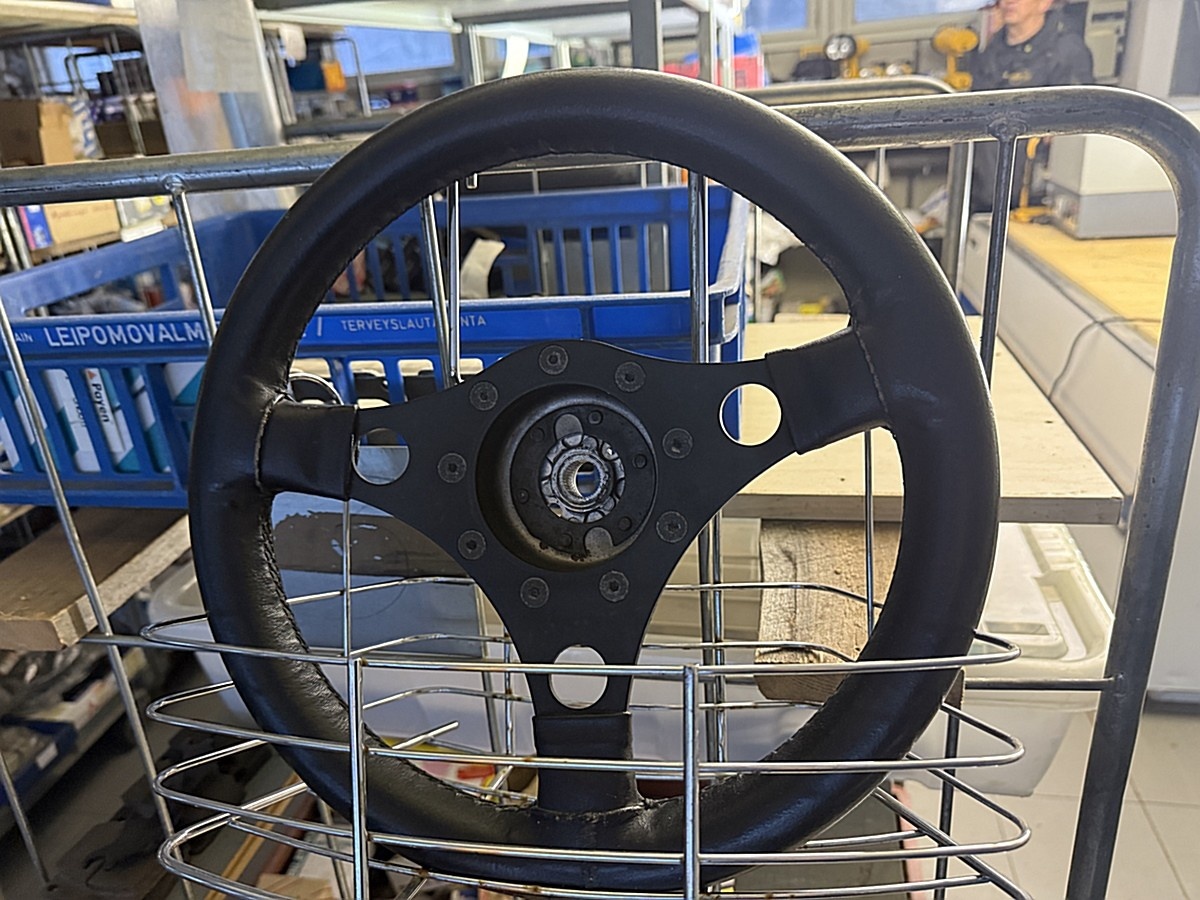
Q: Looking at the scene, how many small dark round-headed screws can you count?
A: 9